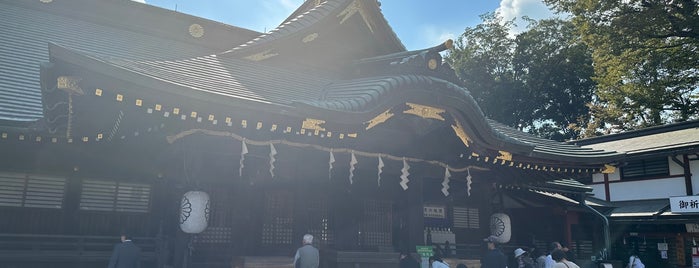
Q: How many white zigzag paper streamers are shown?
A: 8